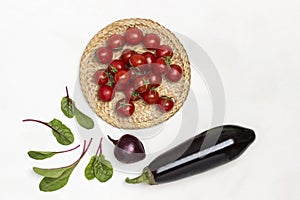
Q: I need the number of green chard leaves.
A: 8